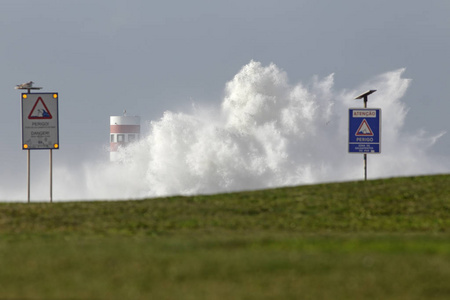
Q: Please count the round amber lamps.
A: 4